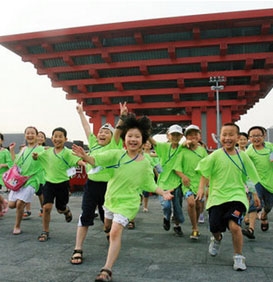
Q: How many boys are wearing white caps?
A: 3